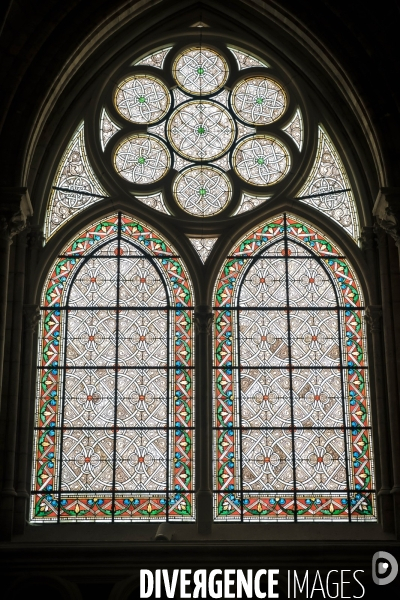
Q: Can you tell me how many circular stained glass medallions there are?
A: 7